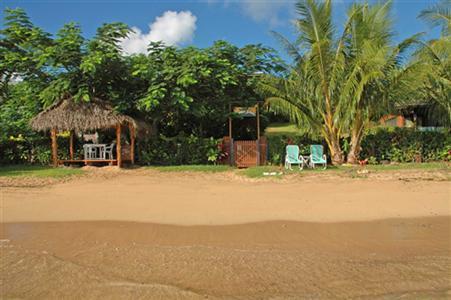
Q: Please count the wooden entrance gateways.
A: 1